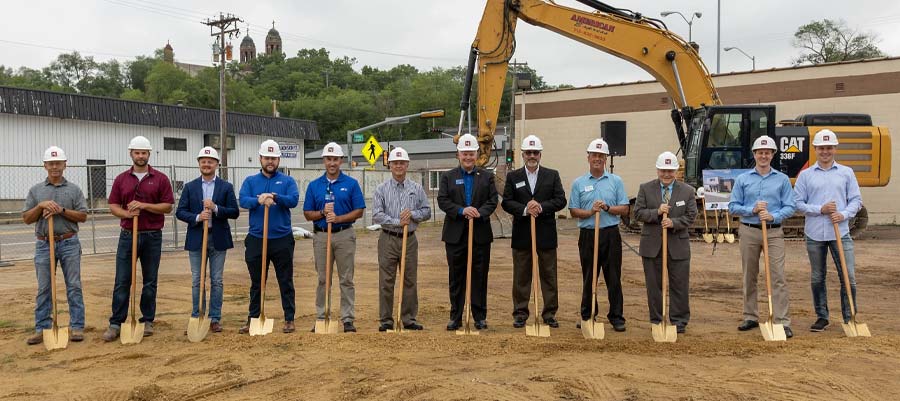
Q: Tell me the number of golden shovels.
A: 15